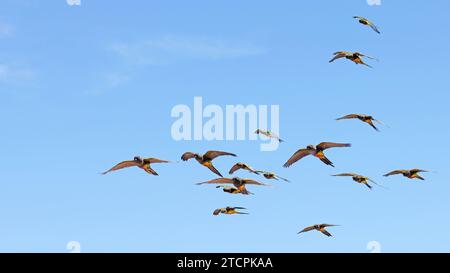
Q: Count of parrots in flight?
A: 15